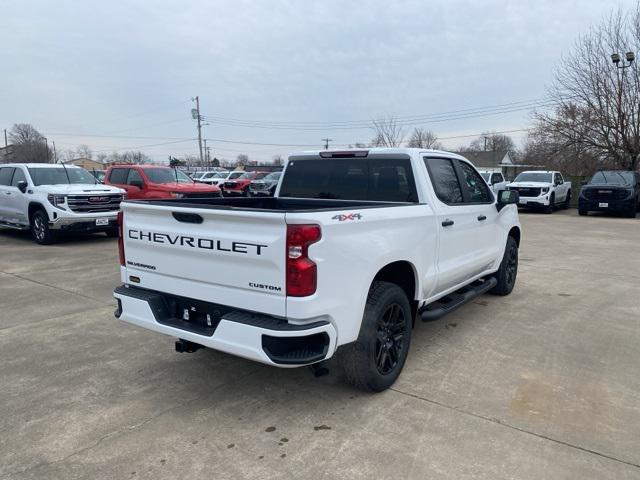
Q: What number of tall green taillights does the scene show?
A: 0